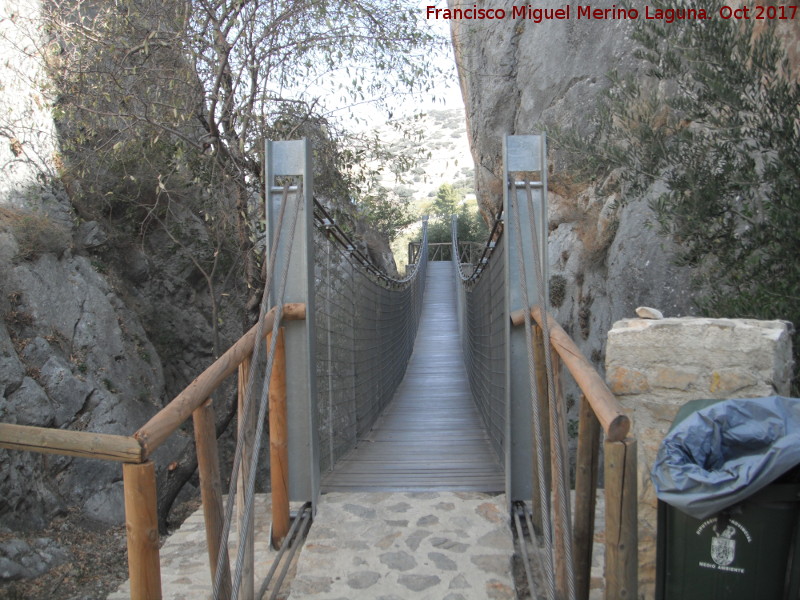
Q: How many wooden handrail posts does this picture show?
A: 8